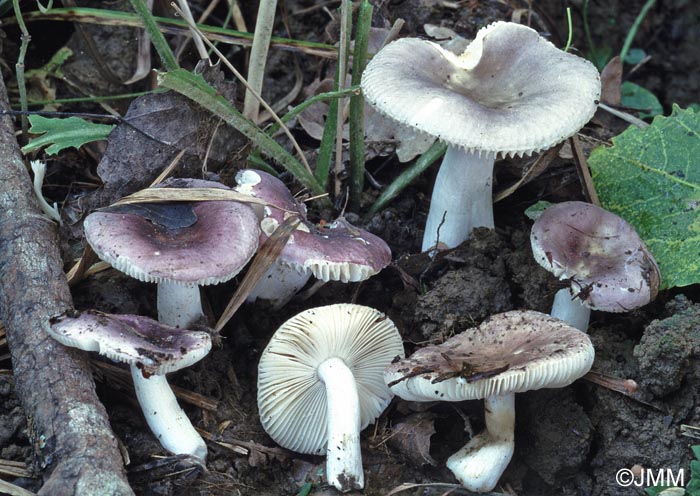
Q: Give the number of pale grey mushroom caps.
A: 1